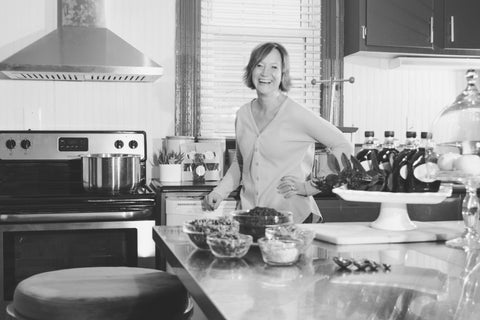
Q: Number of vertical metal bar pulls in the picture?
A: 2